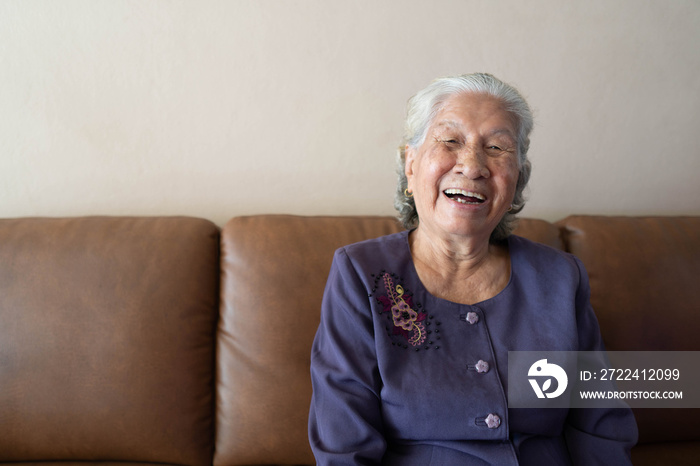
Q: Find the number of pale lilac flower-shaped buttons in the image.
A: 3